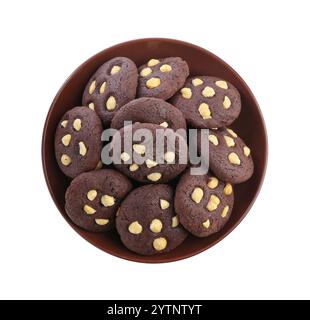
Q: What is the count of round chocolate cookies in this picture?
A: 10